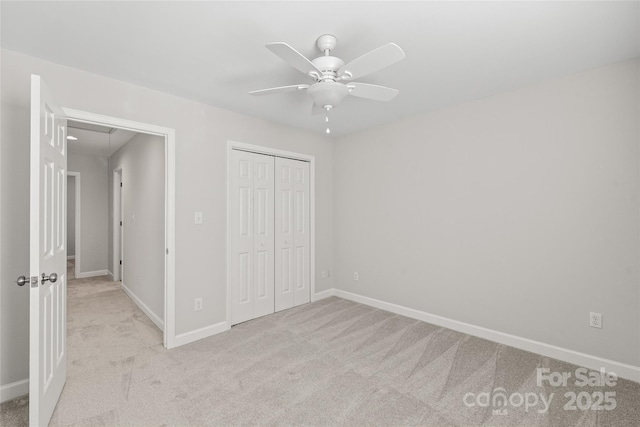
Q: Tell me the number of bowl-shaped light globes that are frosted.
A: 1